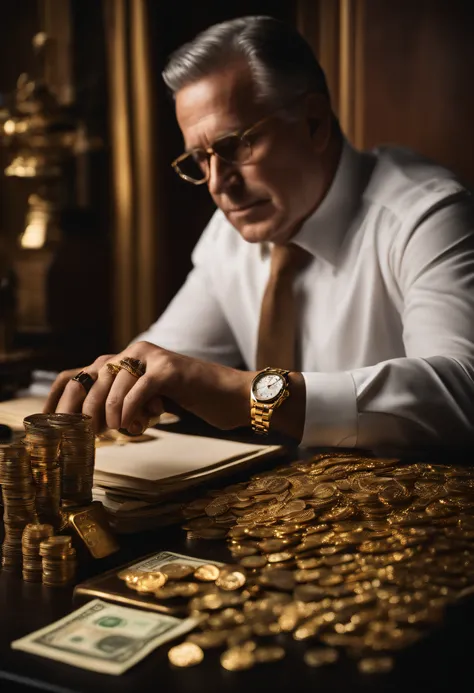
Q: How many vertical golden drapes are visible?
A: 2